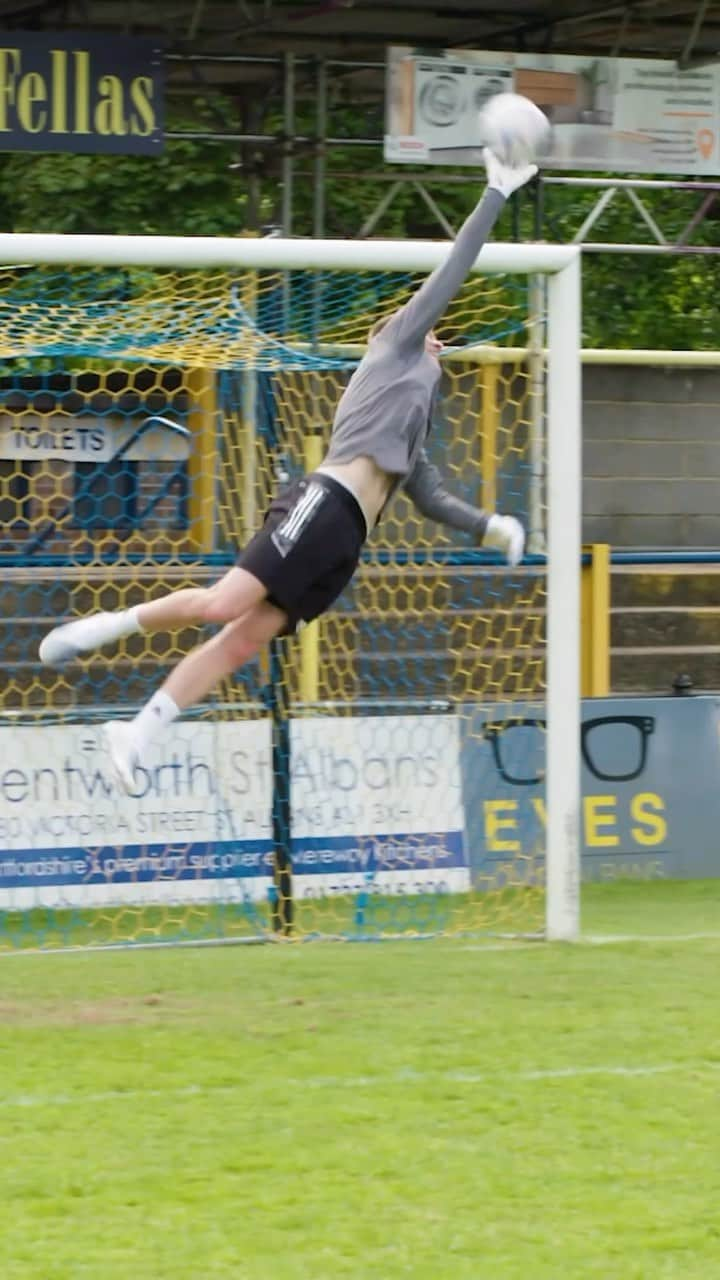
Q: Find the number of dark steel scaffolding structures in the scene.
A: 1